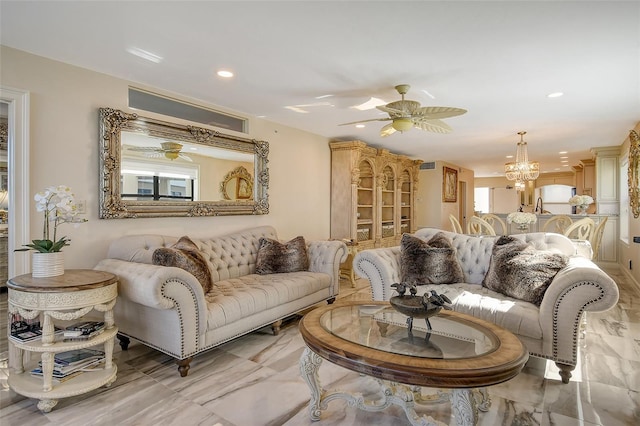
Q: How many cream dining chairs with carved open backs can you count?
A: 6